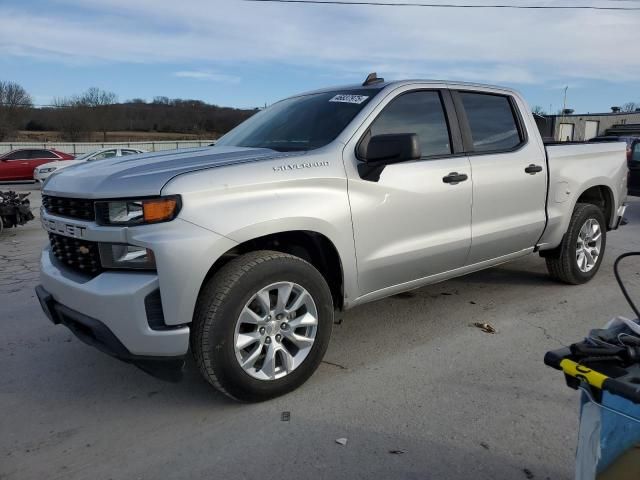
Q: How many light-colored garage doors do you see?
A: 2